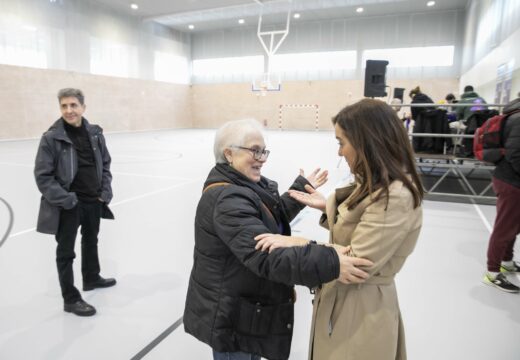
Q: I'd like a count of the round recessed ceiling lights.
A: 6